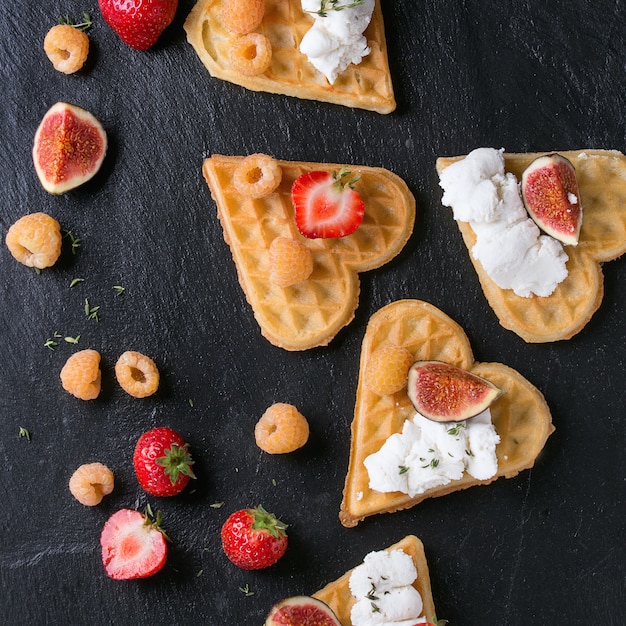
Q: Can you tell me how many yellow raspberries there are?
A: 11